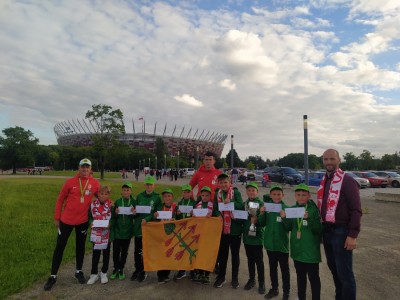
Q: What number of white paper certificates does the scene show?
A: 10